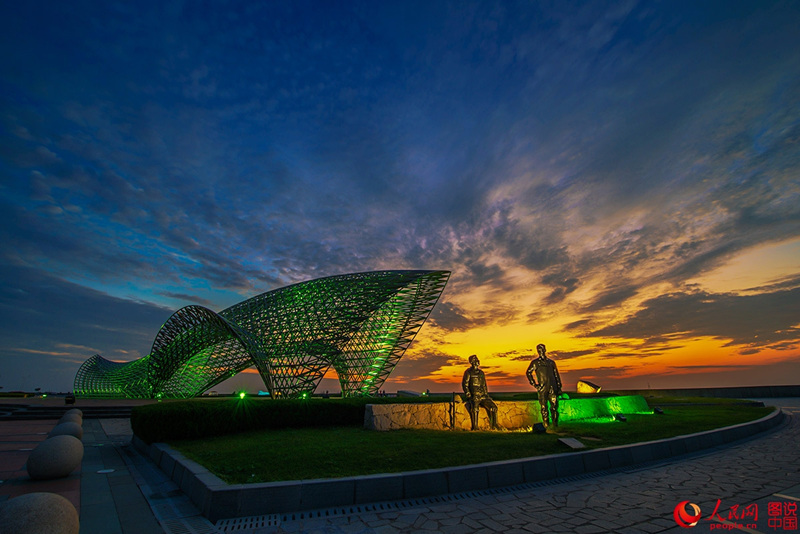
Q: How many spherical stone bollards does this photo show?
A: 5